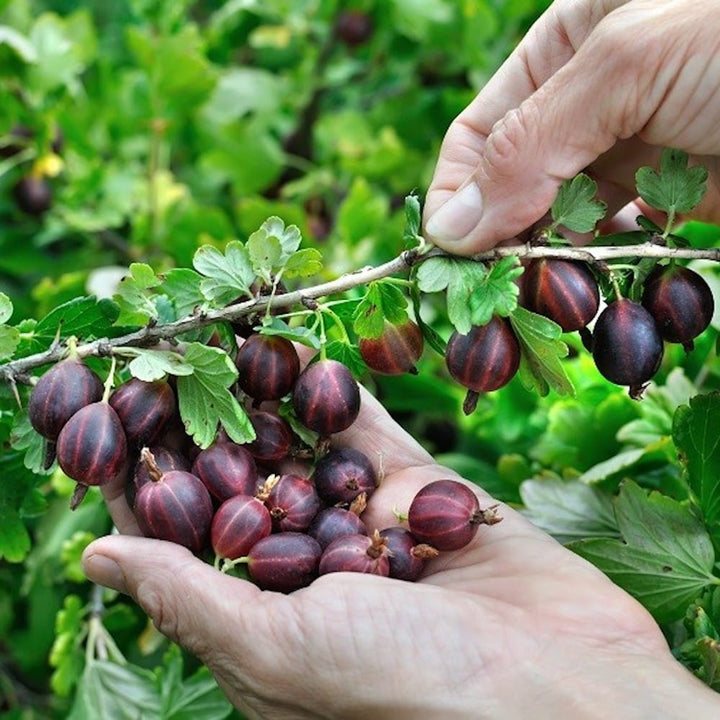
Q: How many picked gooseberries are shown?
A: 12